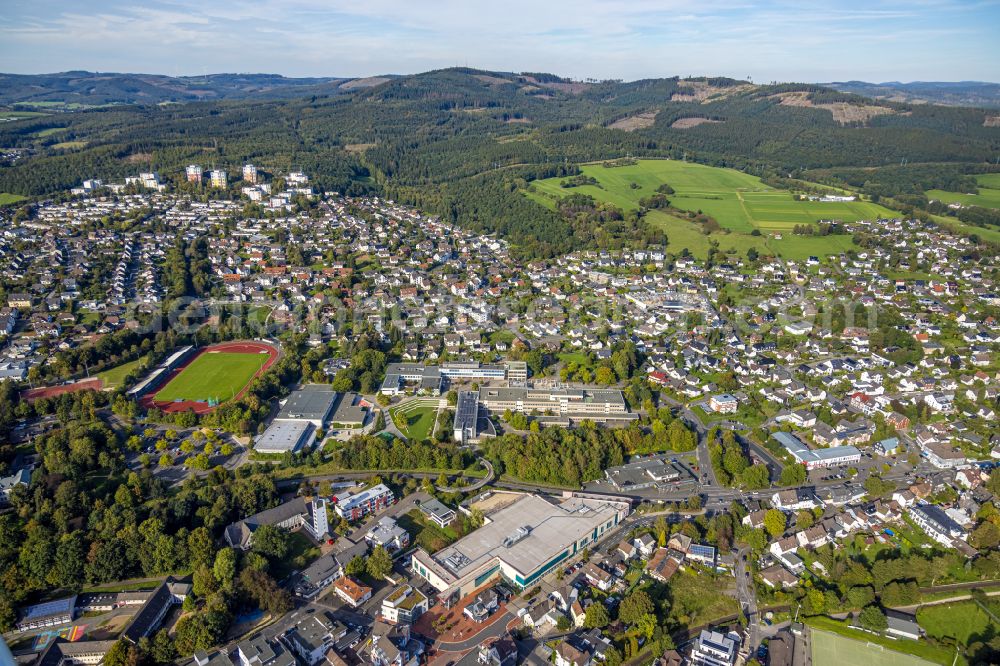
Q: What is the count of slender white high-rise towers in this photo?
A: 3